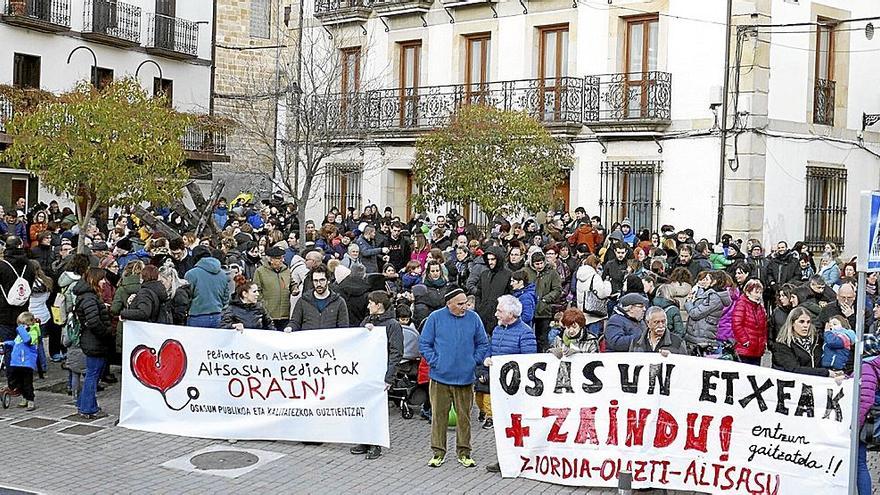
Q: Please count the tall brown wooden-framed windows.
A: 6